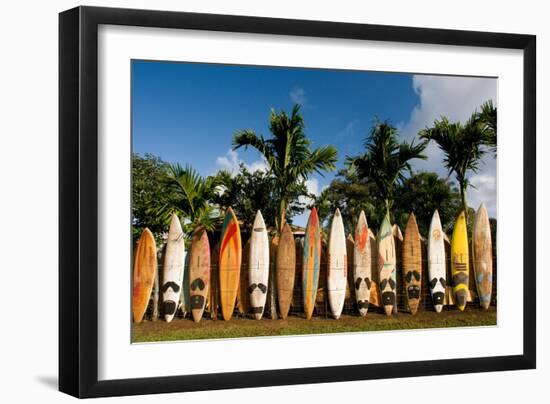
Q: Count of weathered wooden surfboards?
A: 14